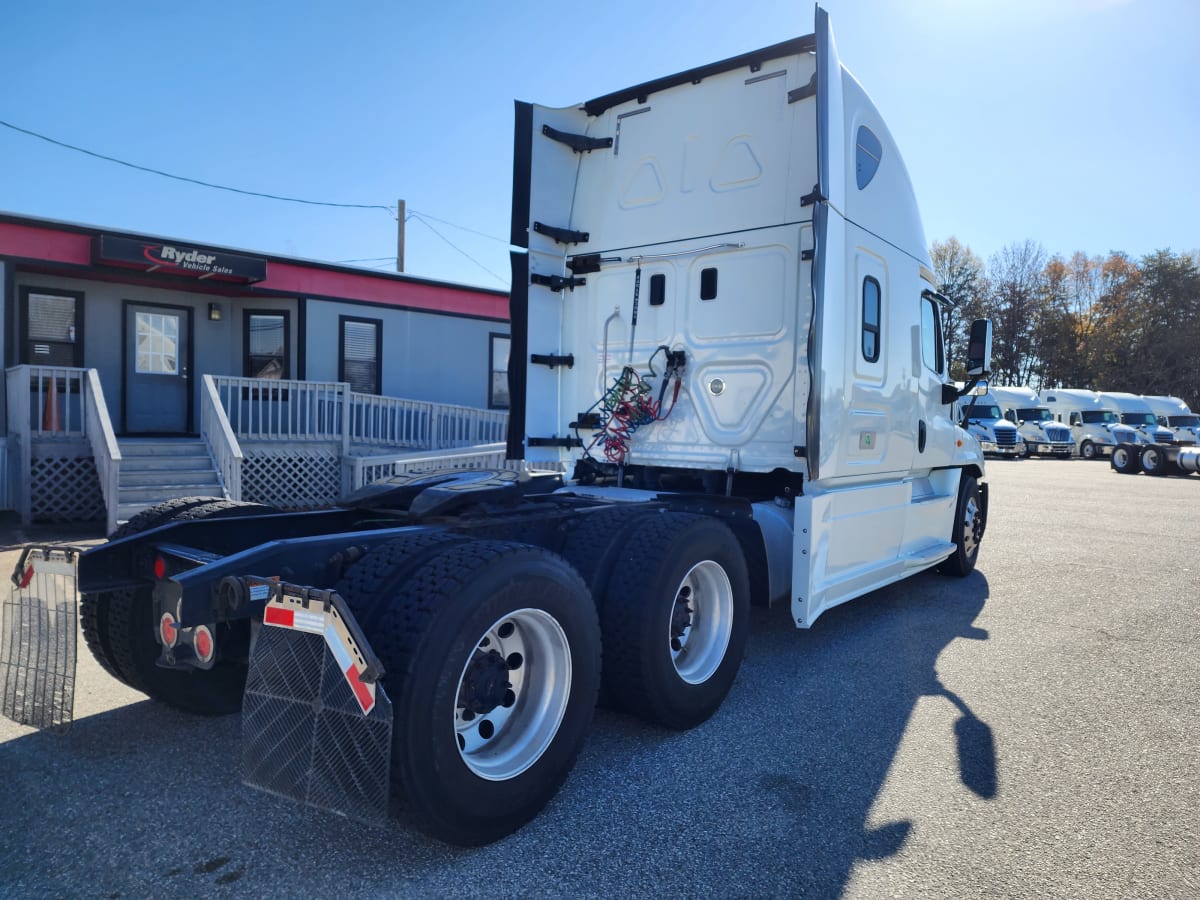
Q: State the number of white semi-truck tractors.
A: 6